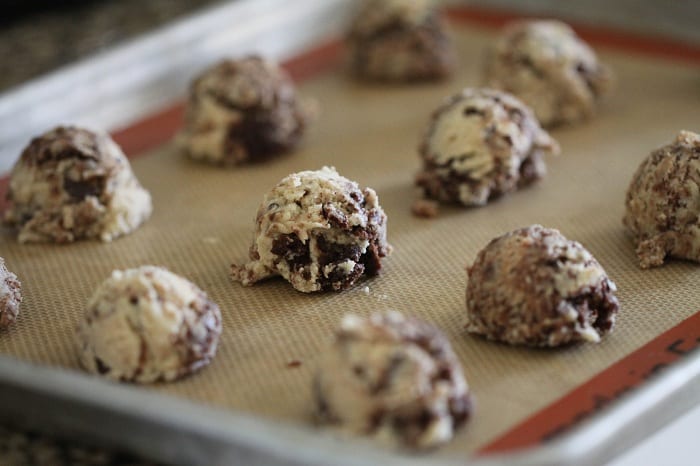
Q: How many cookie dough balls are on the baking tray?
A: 11